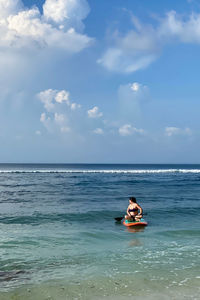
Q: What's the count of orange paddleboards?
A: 1